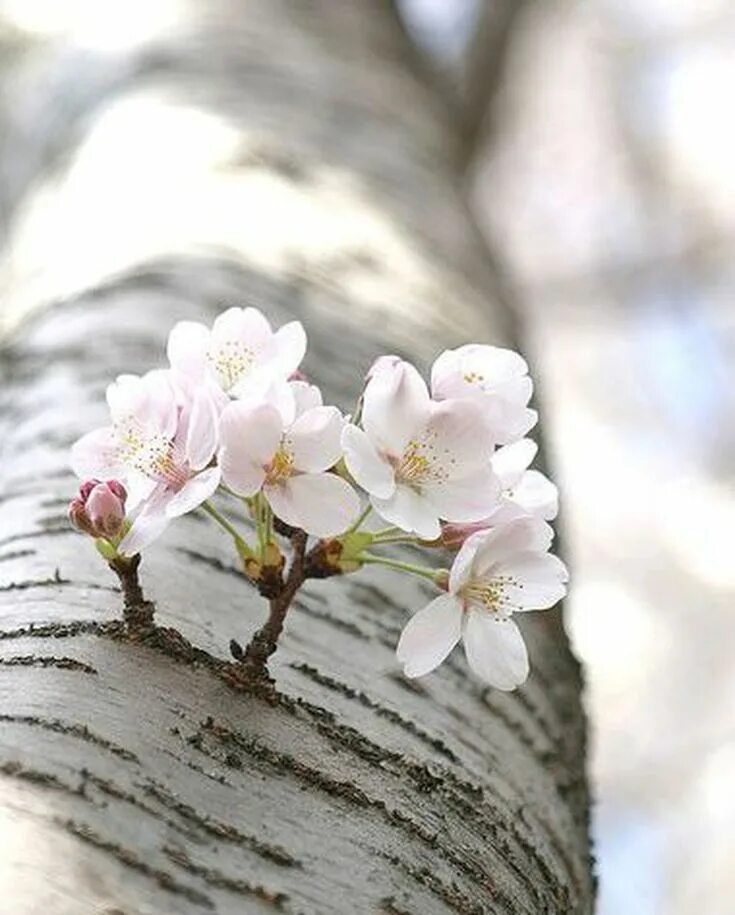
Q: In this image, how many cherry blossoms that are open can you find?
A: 7